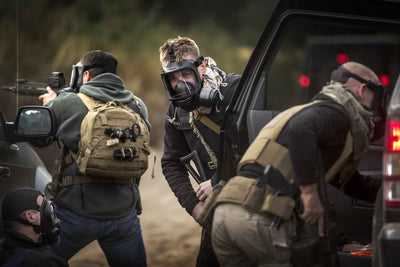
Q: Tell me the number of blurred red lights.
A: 3